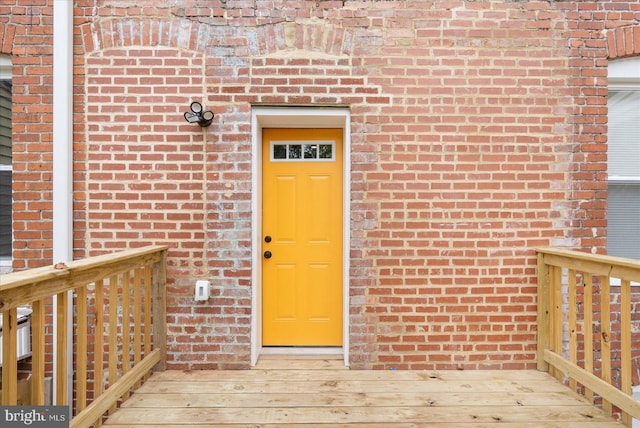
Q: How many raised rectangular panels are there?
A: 4